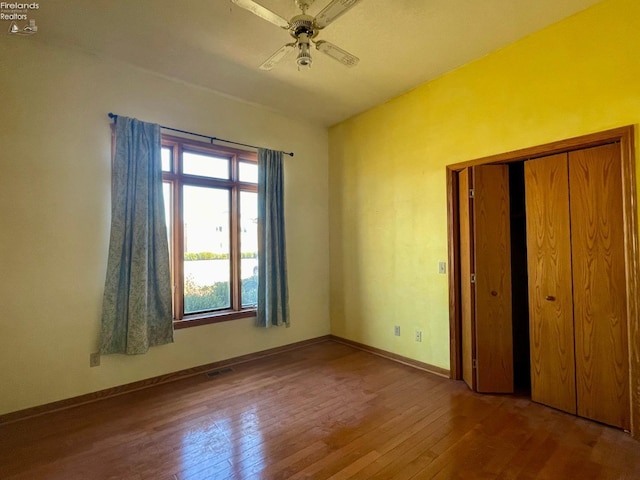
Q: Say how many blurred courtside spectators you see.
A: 0